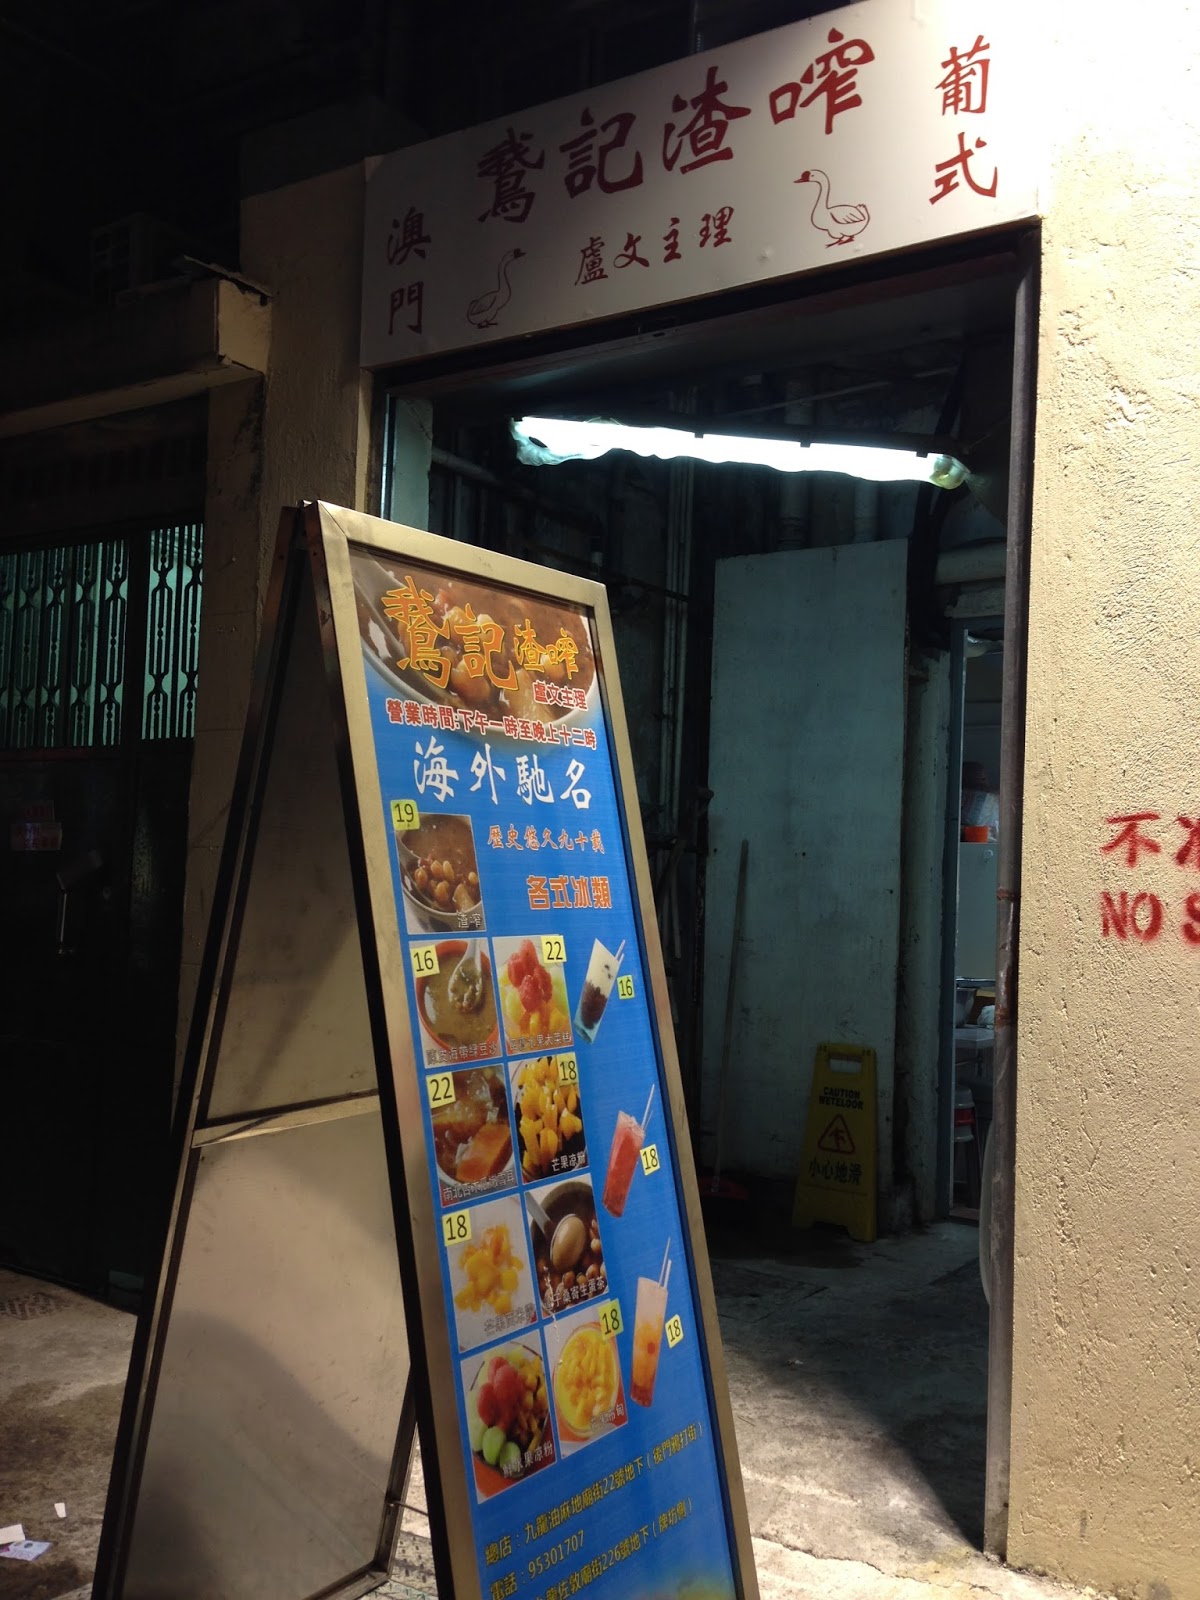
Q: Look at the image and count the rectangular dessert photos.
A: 9